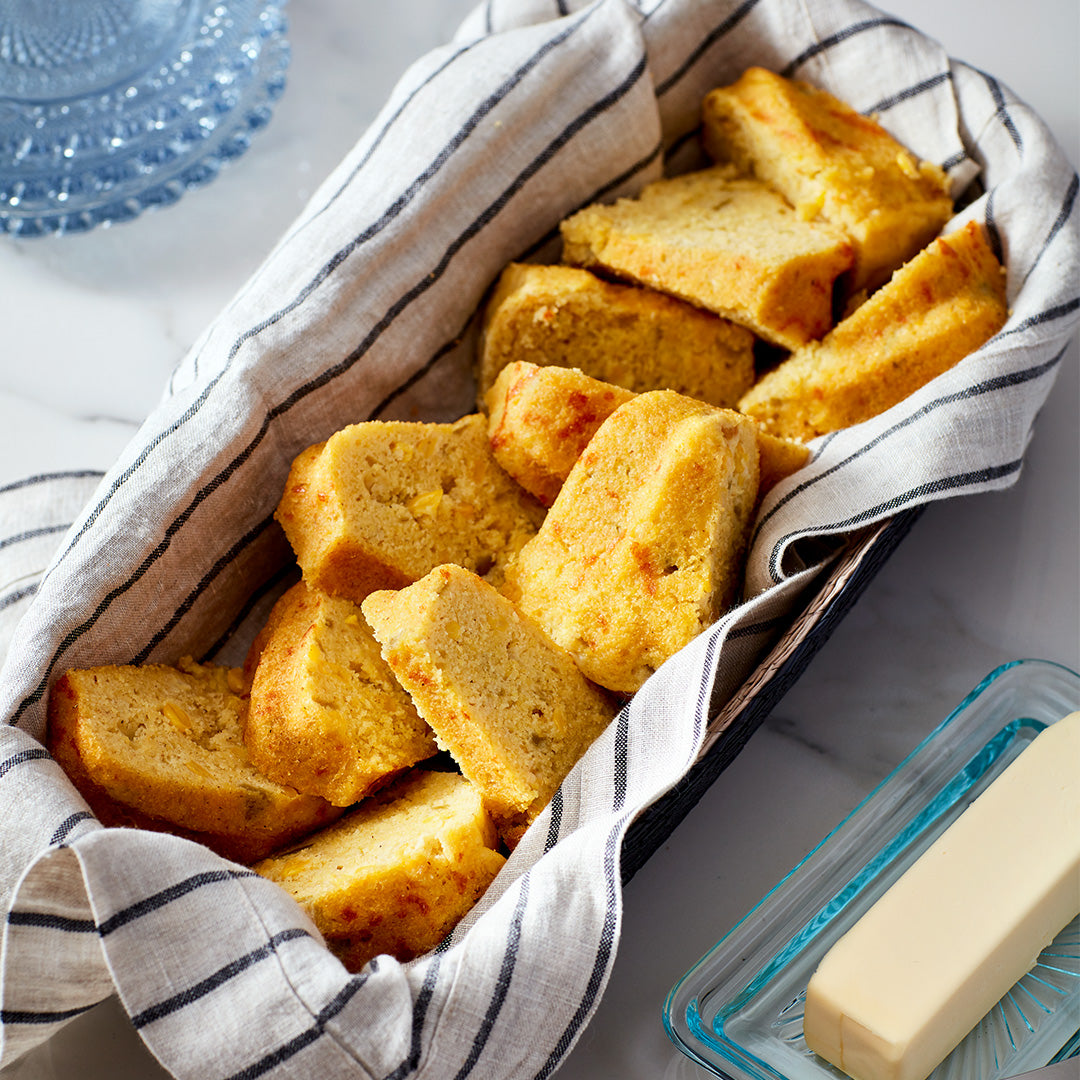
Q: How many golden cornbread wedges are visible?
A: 11